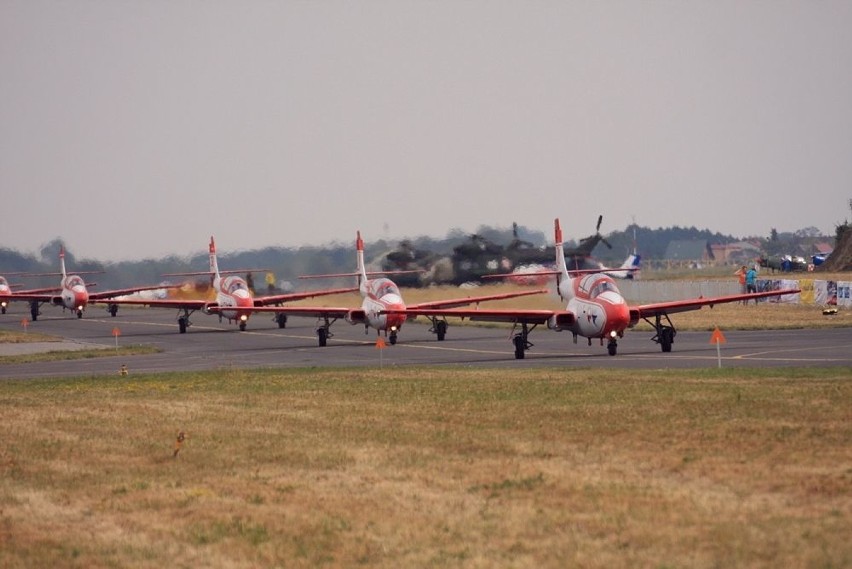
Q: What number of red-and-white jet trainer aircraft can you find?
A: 5